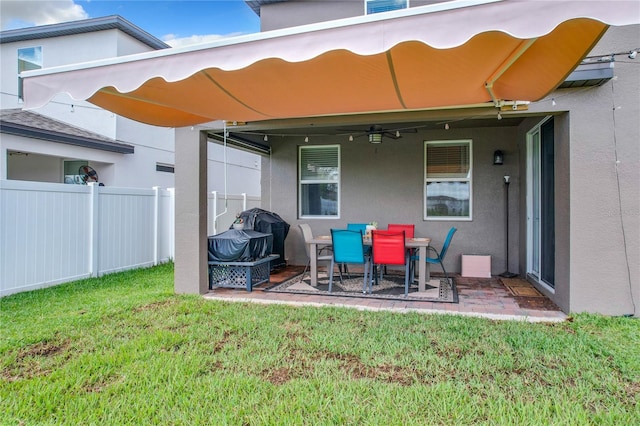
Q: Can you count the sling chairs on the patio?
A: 6